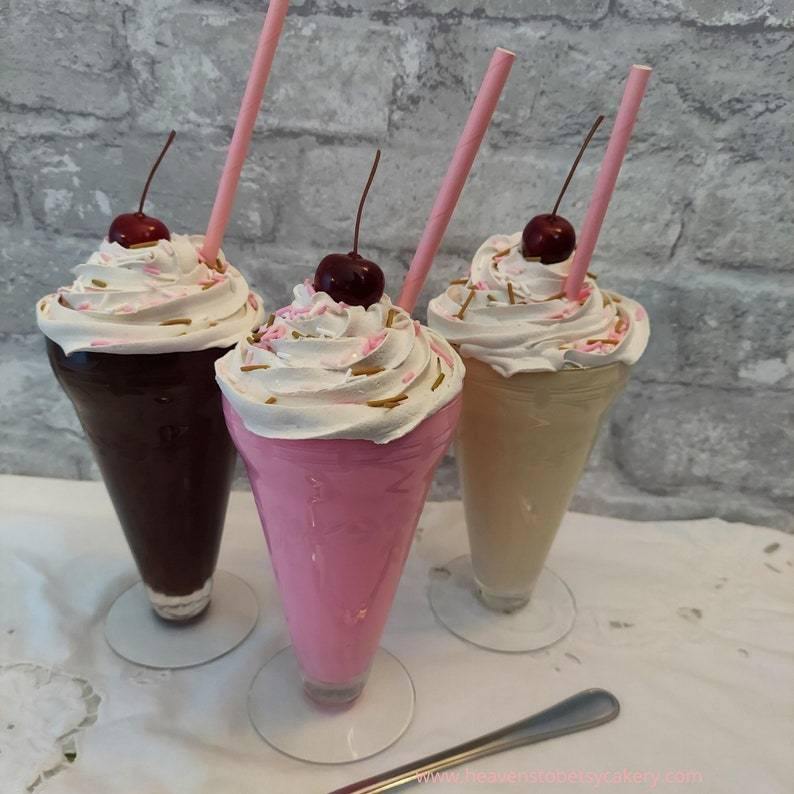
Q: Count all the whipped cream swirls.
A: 3